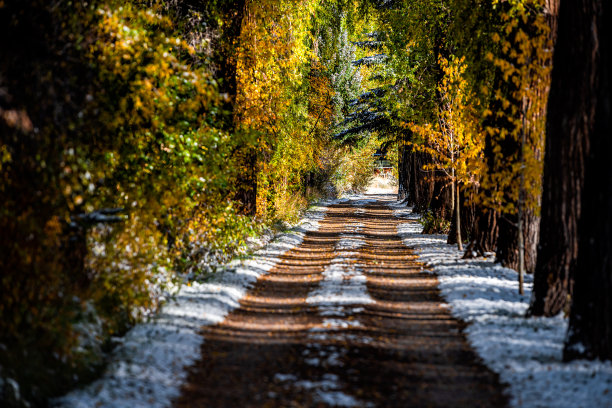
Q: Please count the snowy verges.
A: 2